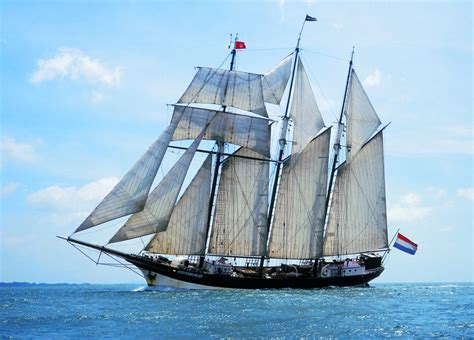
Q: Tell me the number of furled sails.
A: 0